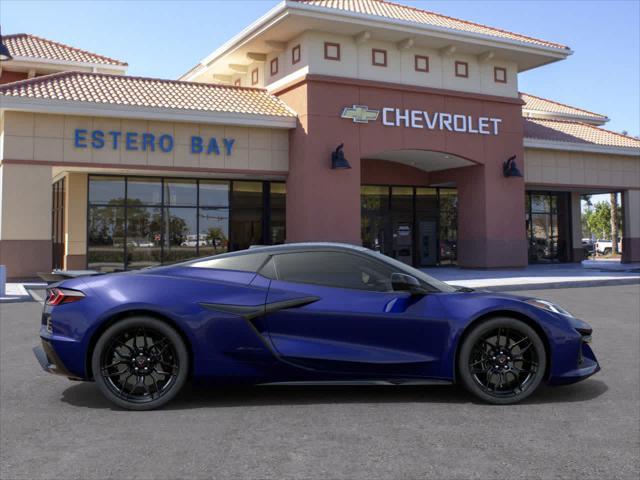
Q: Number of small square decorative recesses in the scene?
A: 9